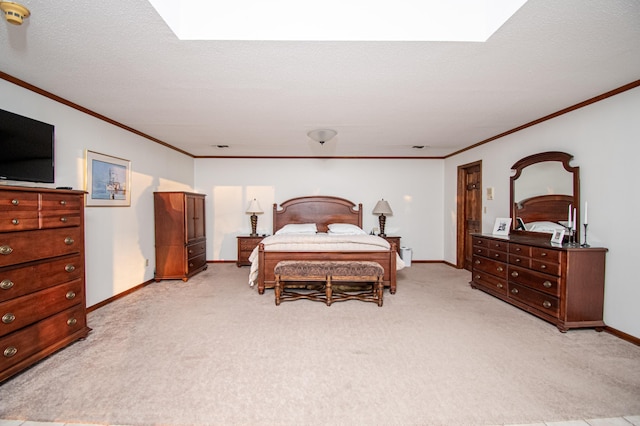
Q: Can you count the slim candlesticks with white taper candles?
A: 3